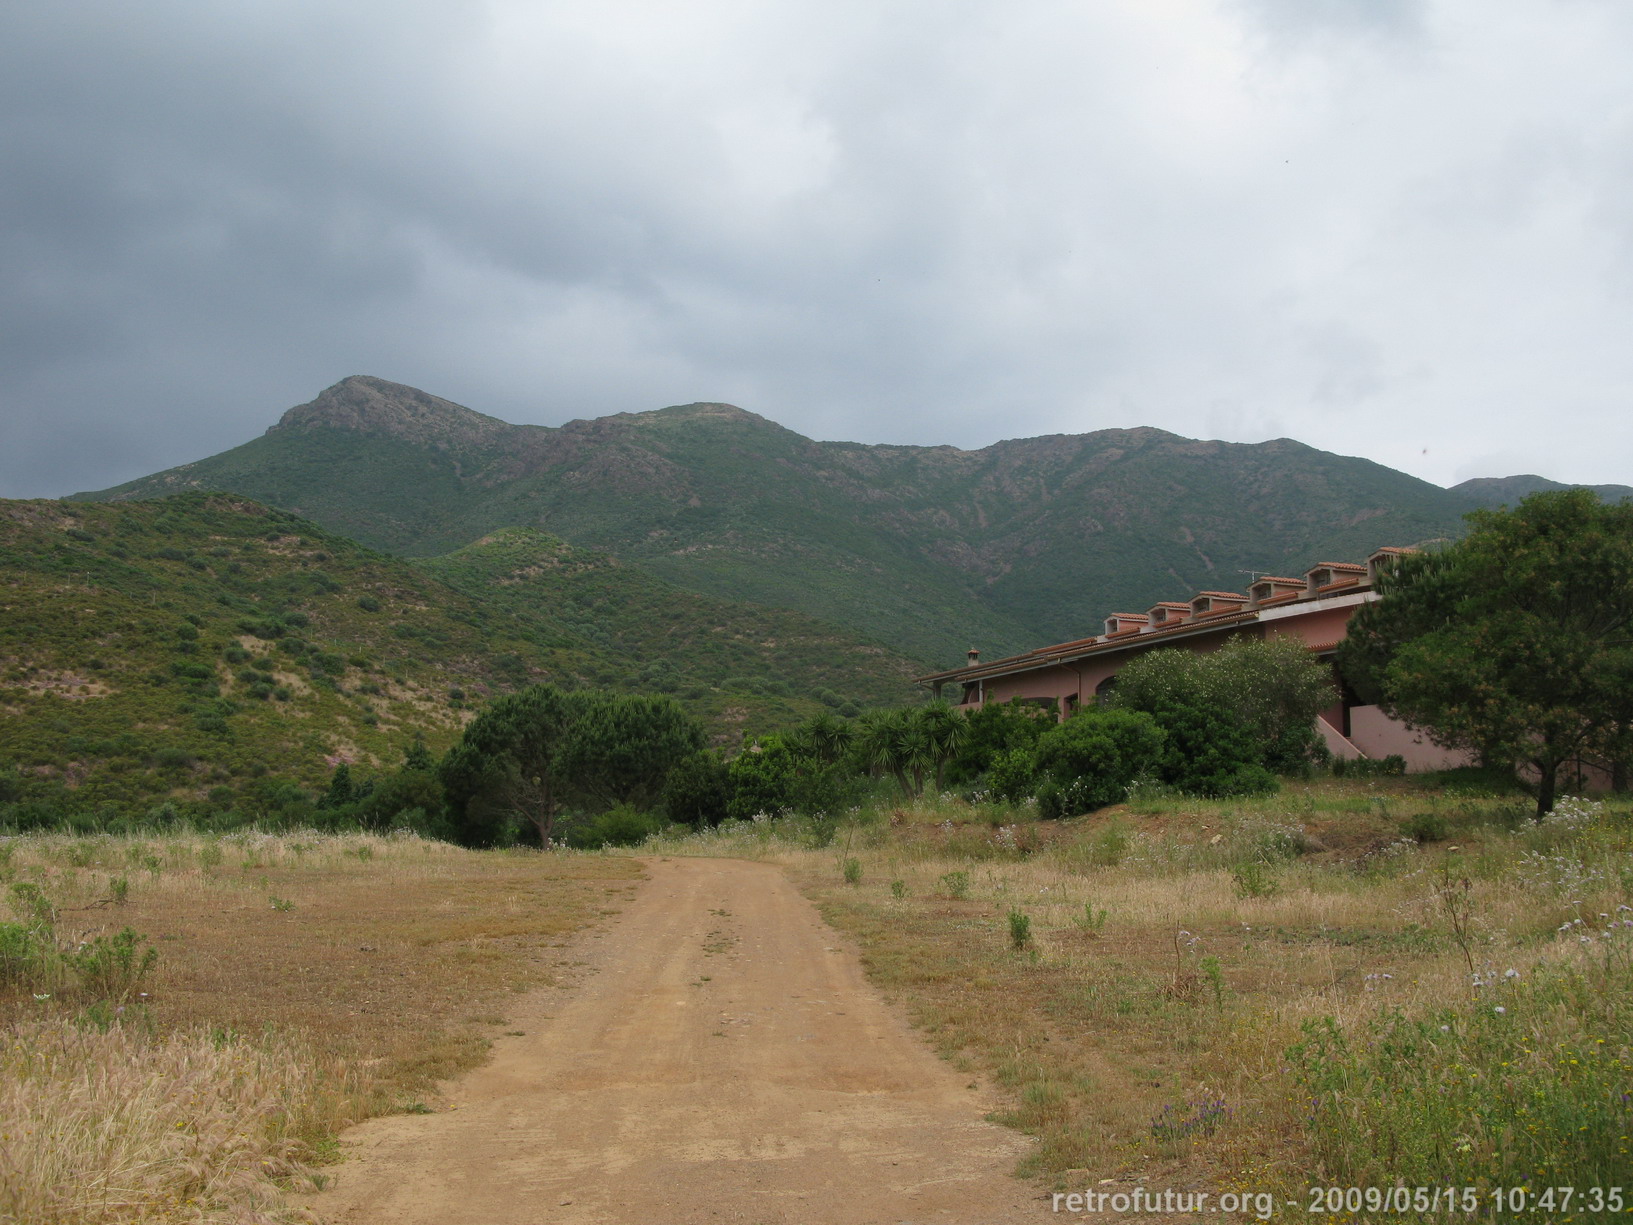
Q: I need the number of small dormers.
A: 6